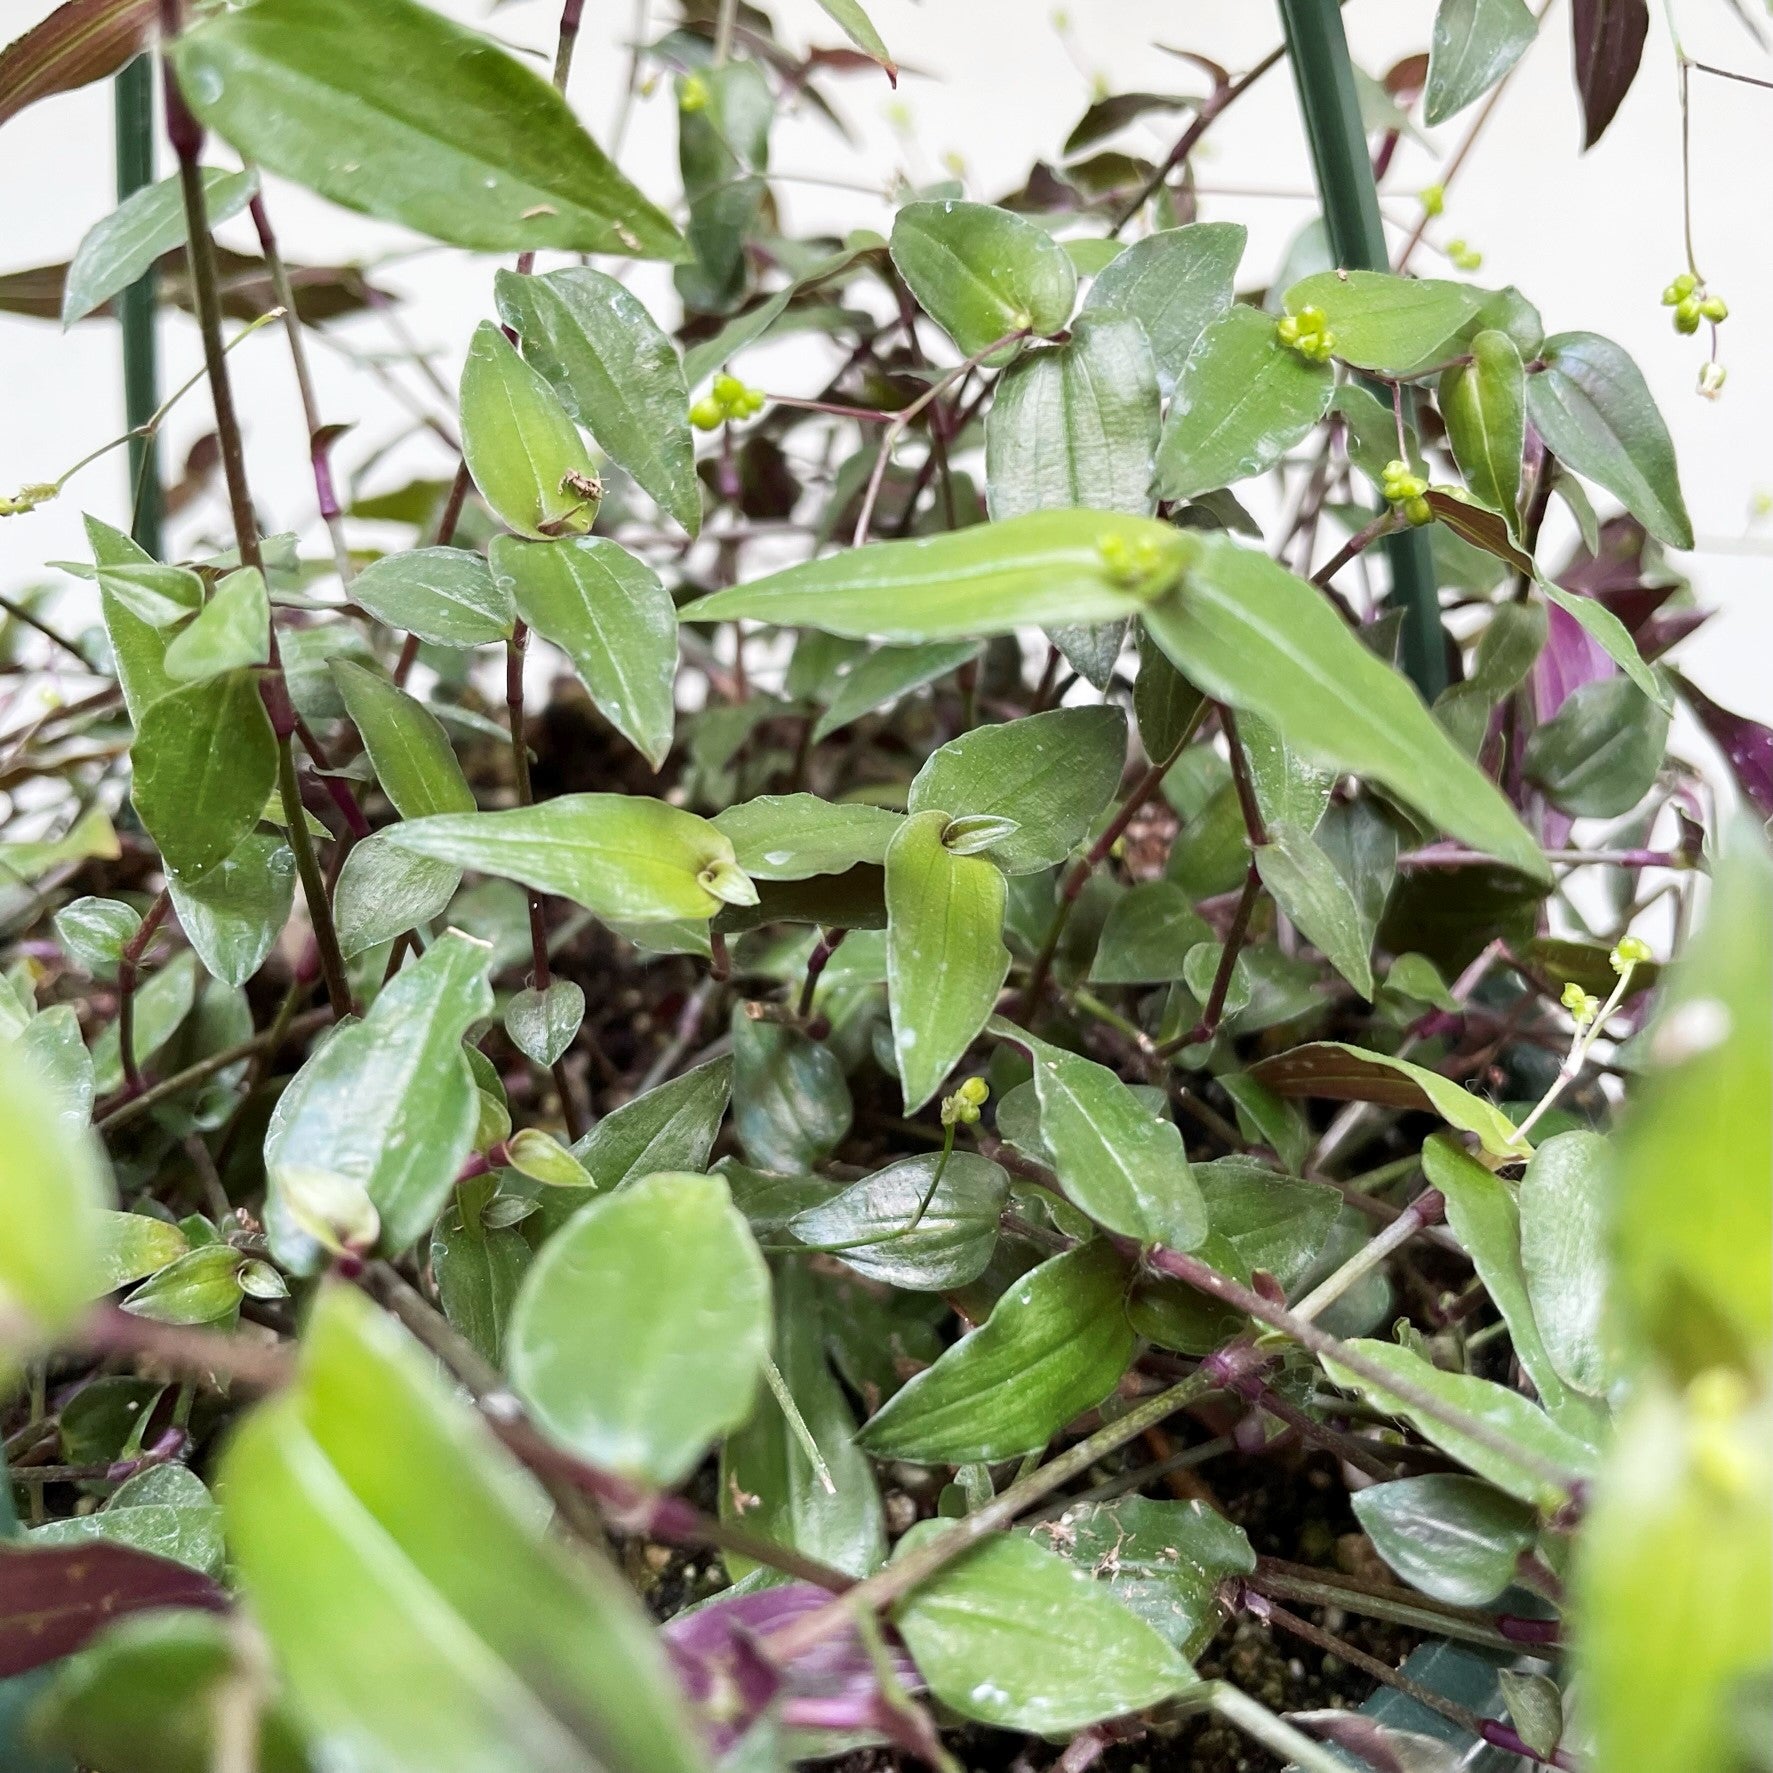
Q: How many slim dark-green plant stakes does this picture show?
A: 2